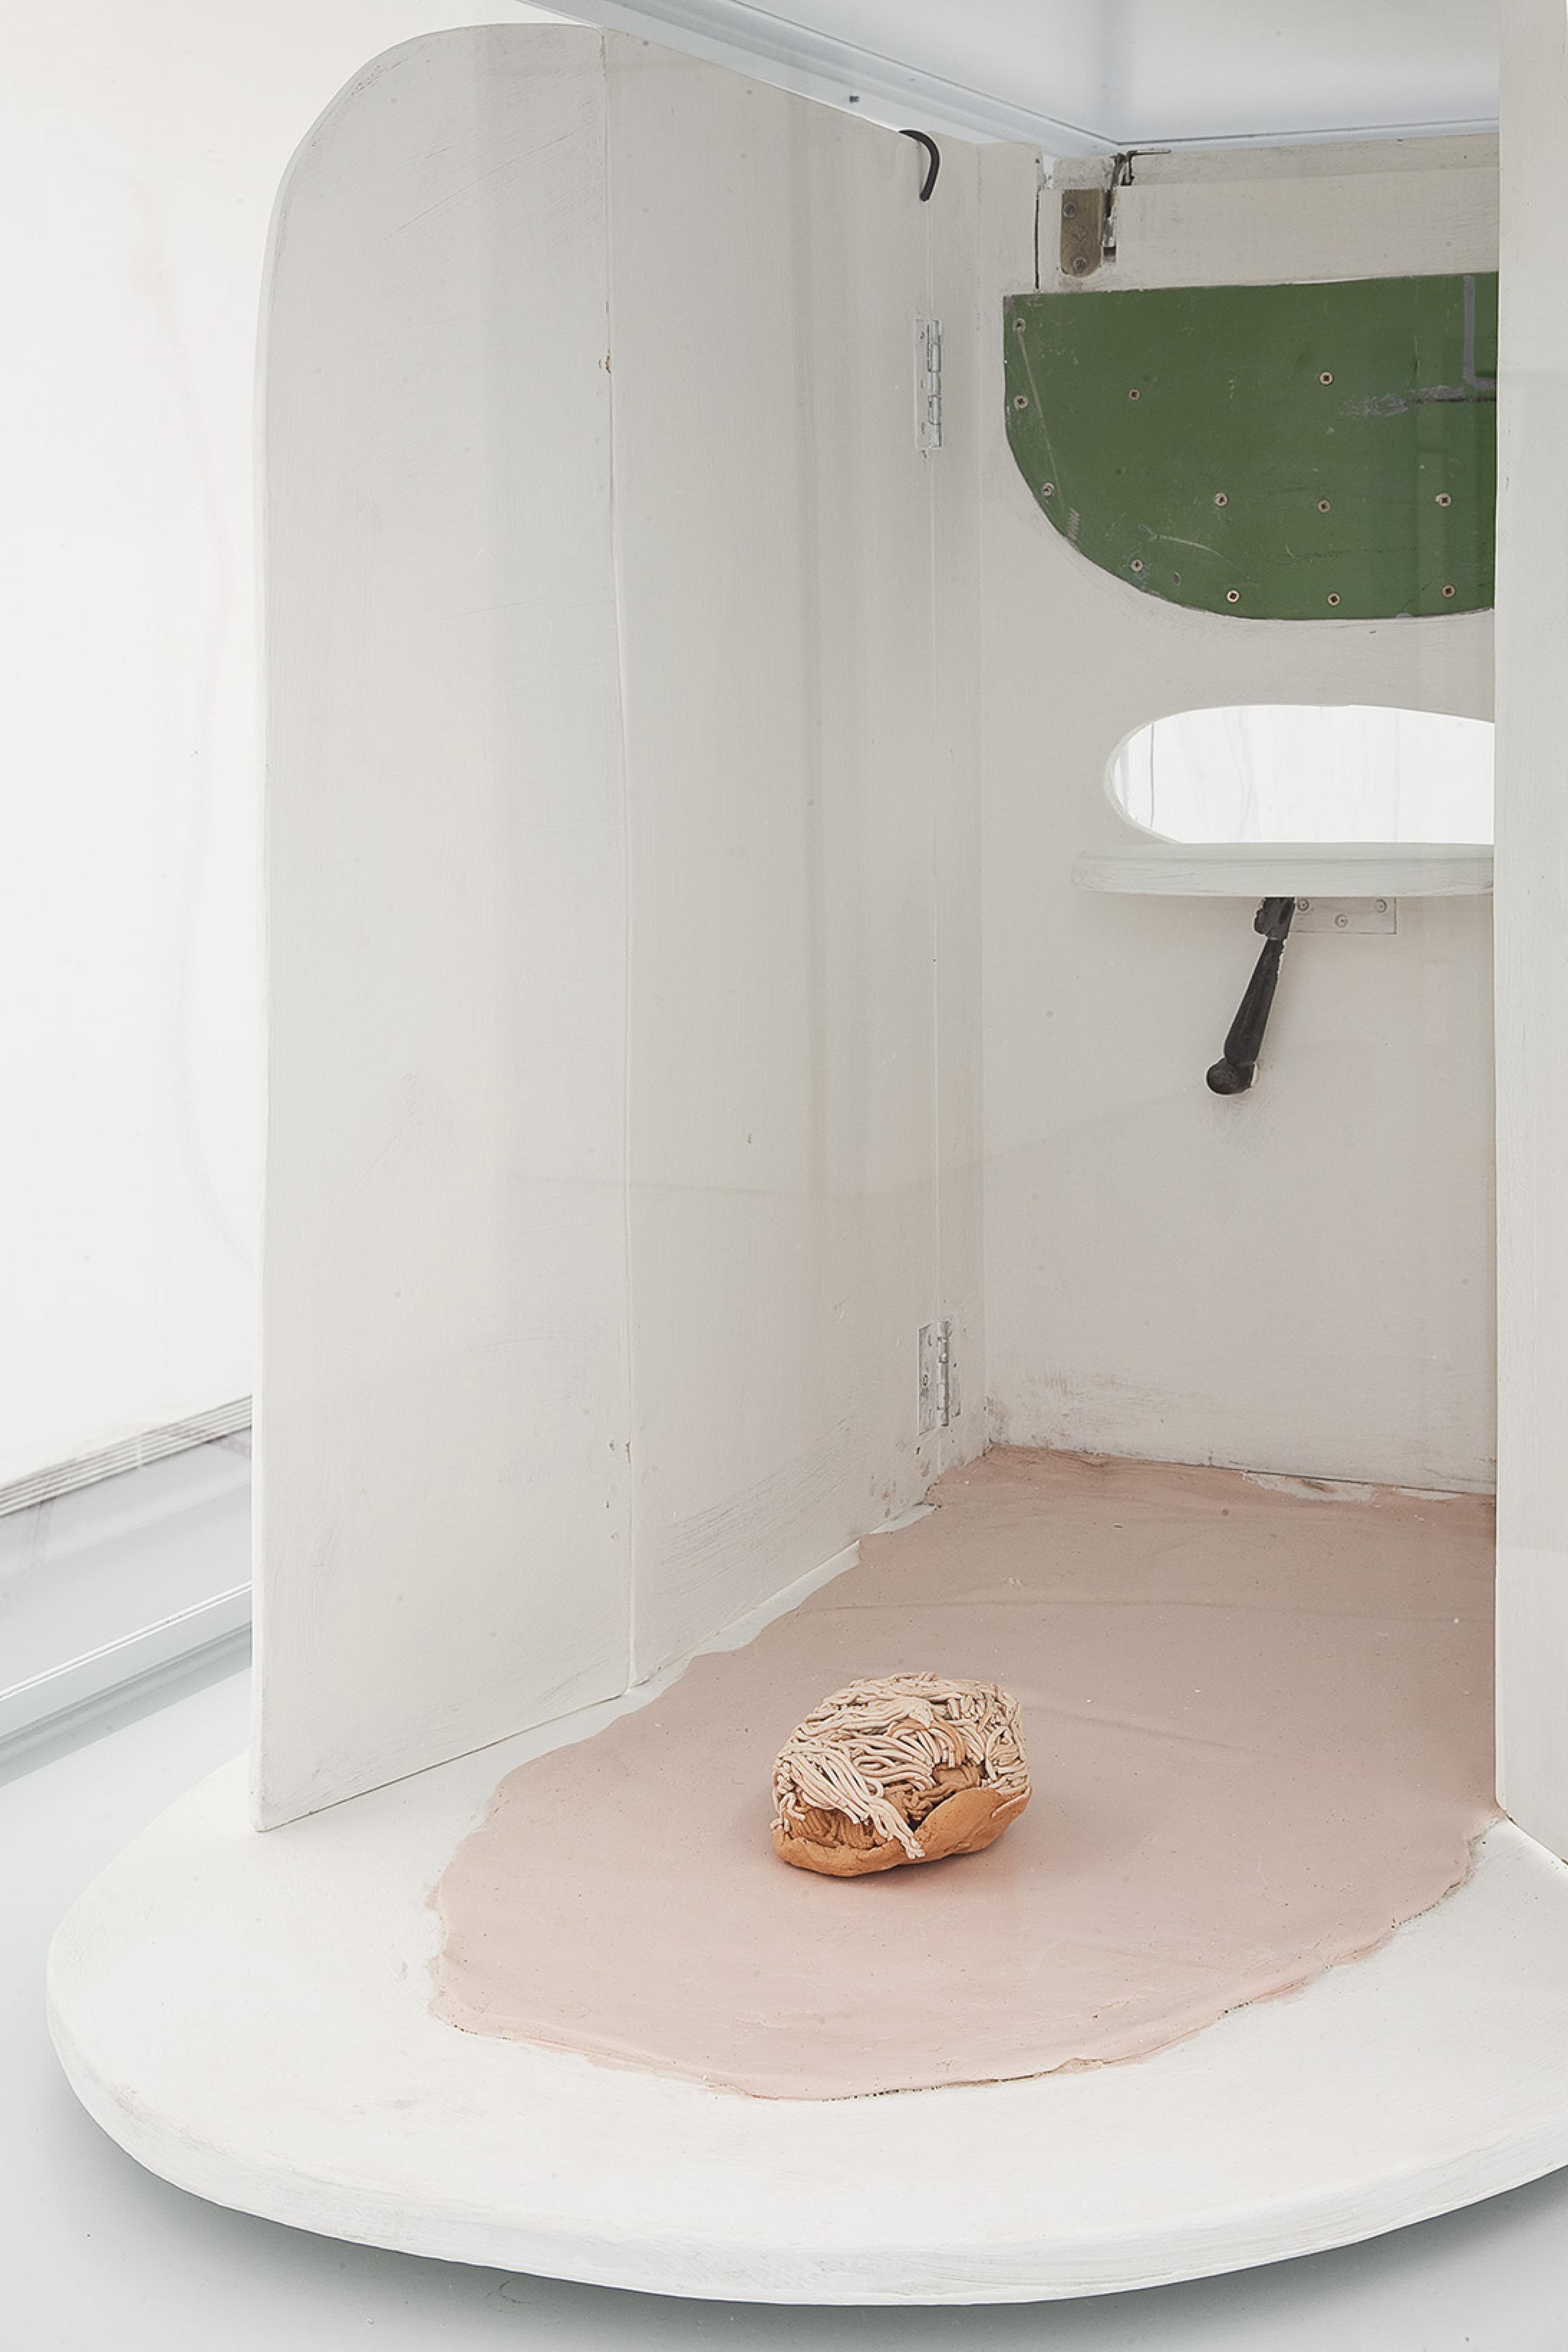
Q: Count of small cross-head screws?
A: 12